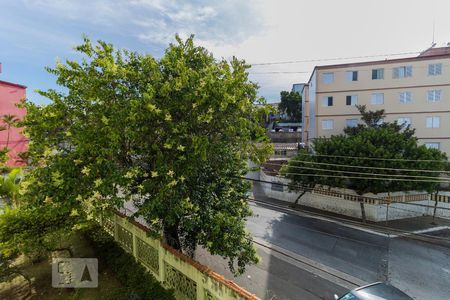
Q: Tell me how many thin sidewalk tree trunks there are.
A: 3